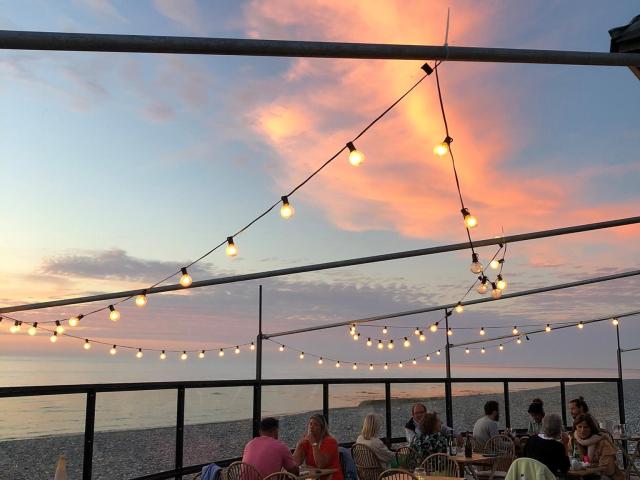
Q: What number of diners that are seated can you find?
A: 10